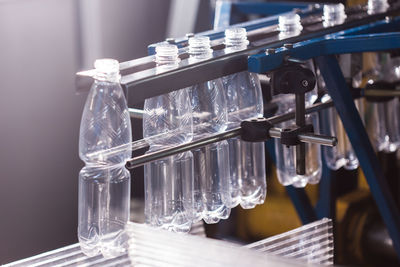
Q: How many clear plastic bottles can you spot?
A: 7